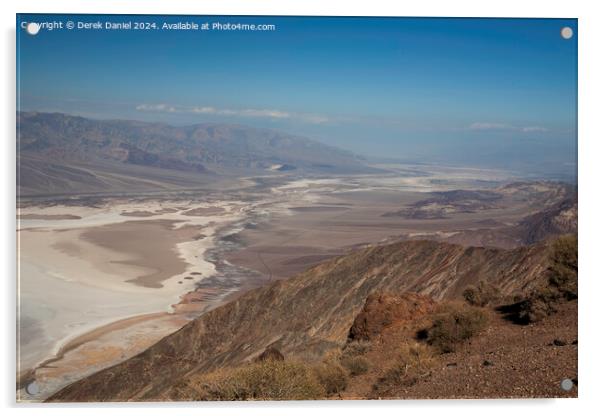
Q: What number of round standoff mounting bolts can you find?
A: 4